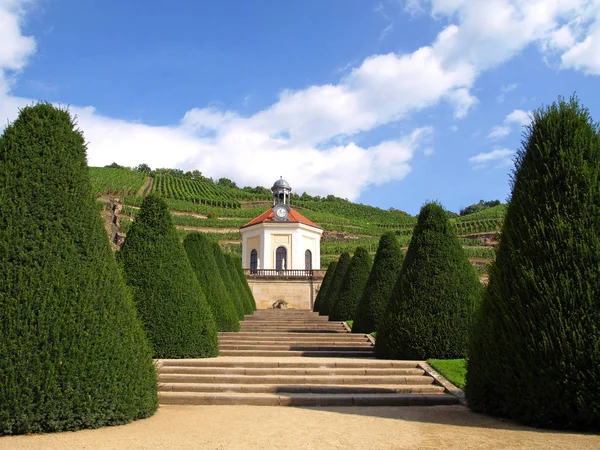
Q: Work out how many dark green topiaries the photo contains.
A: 12